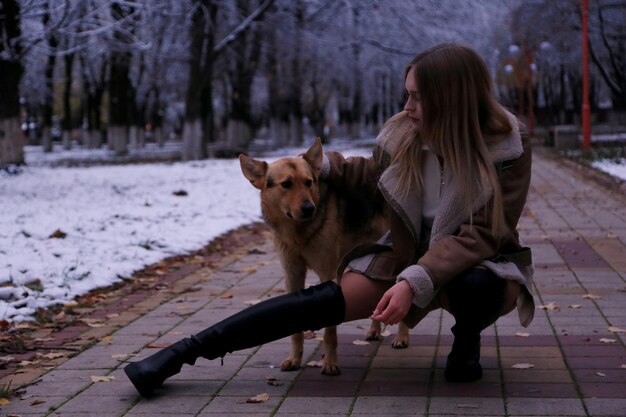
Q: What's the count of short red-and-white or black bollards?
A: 0